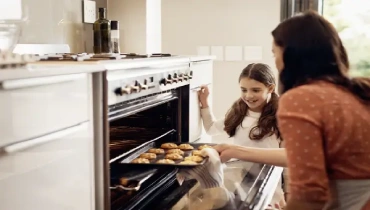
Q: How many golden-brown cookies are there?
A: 12